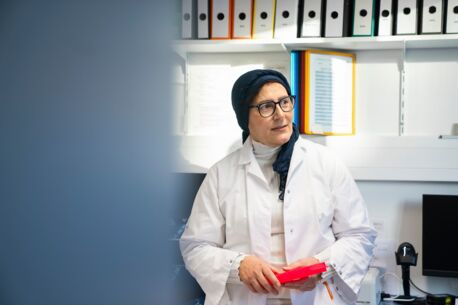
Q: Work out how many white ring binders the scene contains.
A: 1